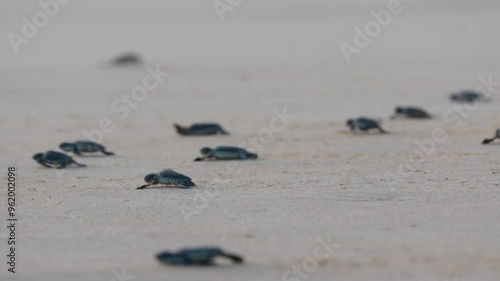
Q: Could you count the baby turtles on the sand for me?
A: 11